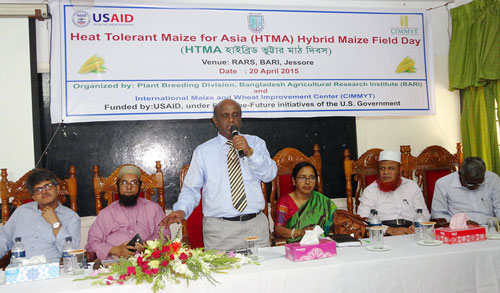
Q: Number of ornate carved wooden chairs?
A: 6